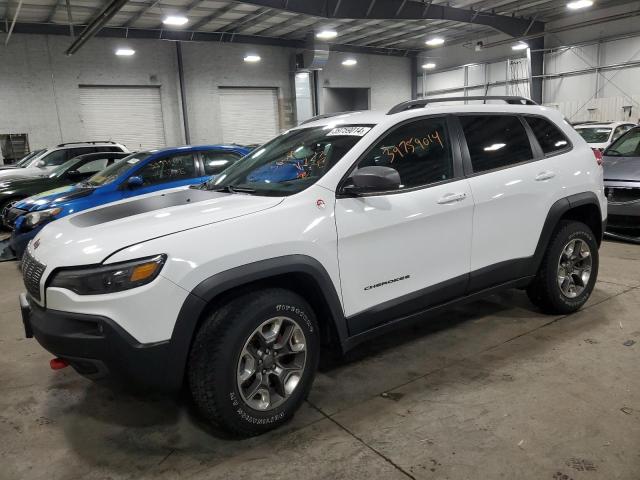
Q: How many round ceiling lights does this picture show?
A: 9